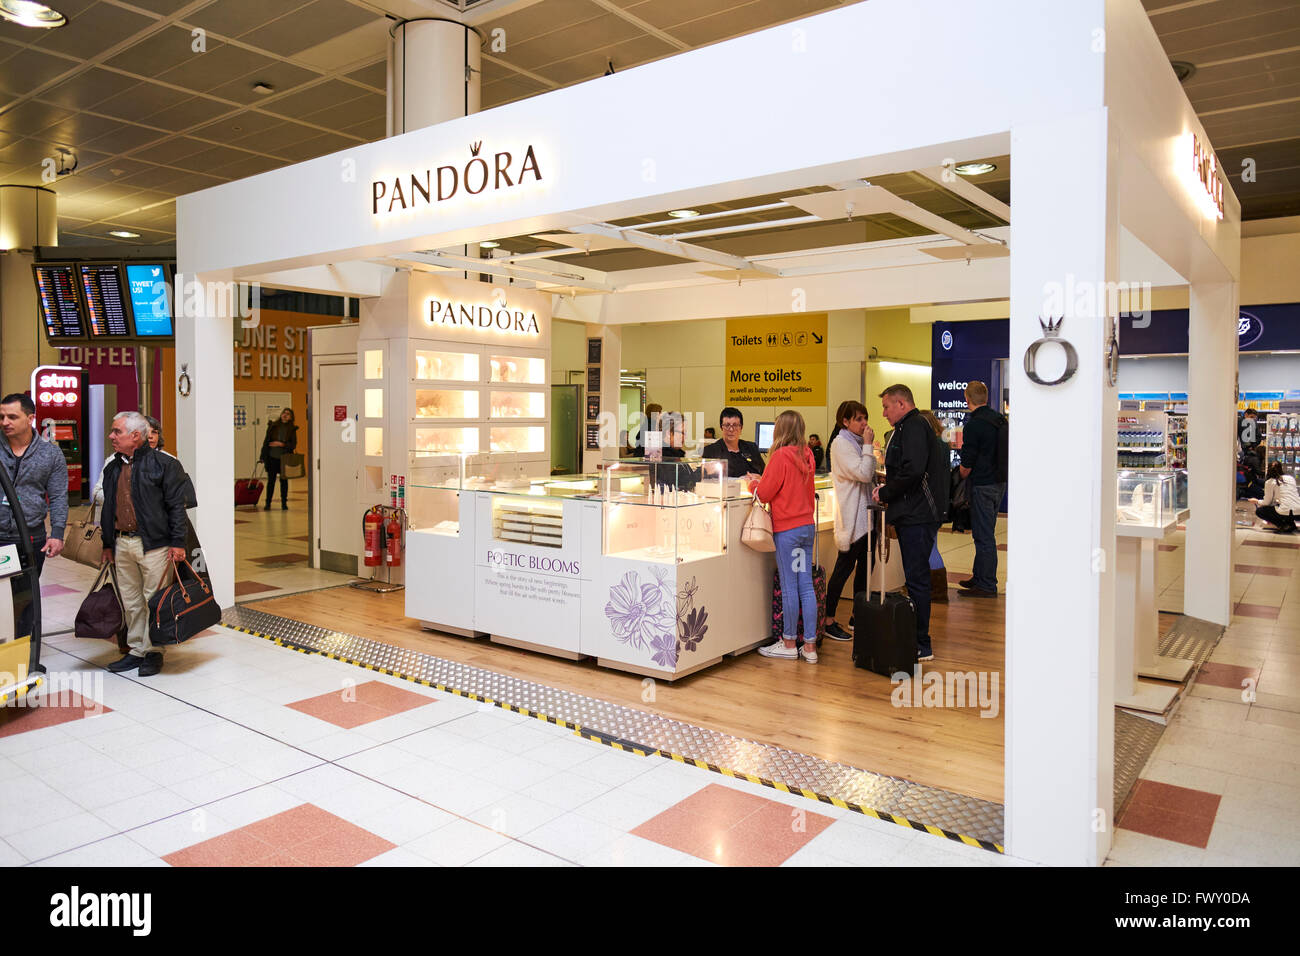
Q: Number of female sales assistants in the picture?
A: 2